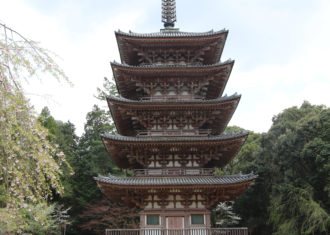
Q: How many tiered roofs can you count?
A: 5